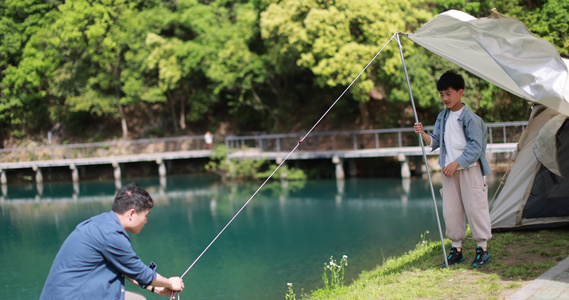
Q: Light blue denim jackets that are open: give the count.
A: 1